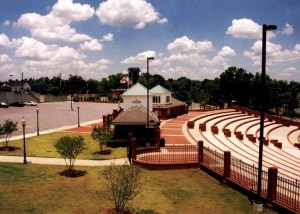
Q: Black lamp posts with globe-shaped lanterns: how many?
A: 3